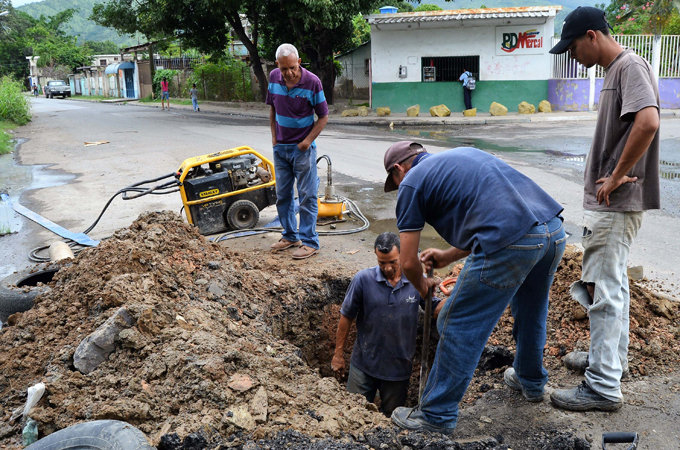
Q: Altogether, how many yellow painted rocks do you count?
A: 9